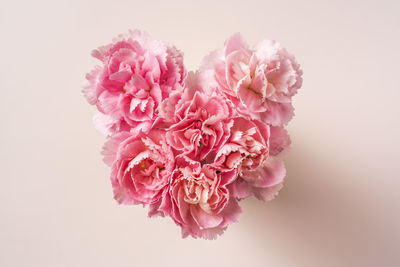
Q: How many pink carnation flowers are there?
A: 6